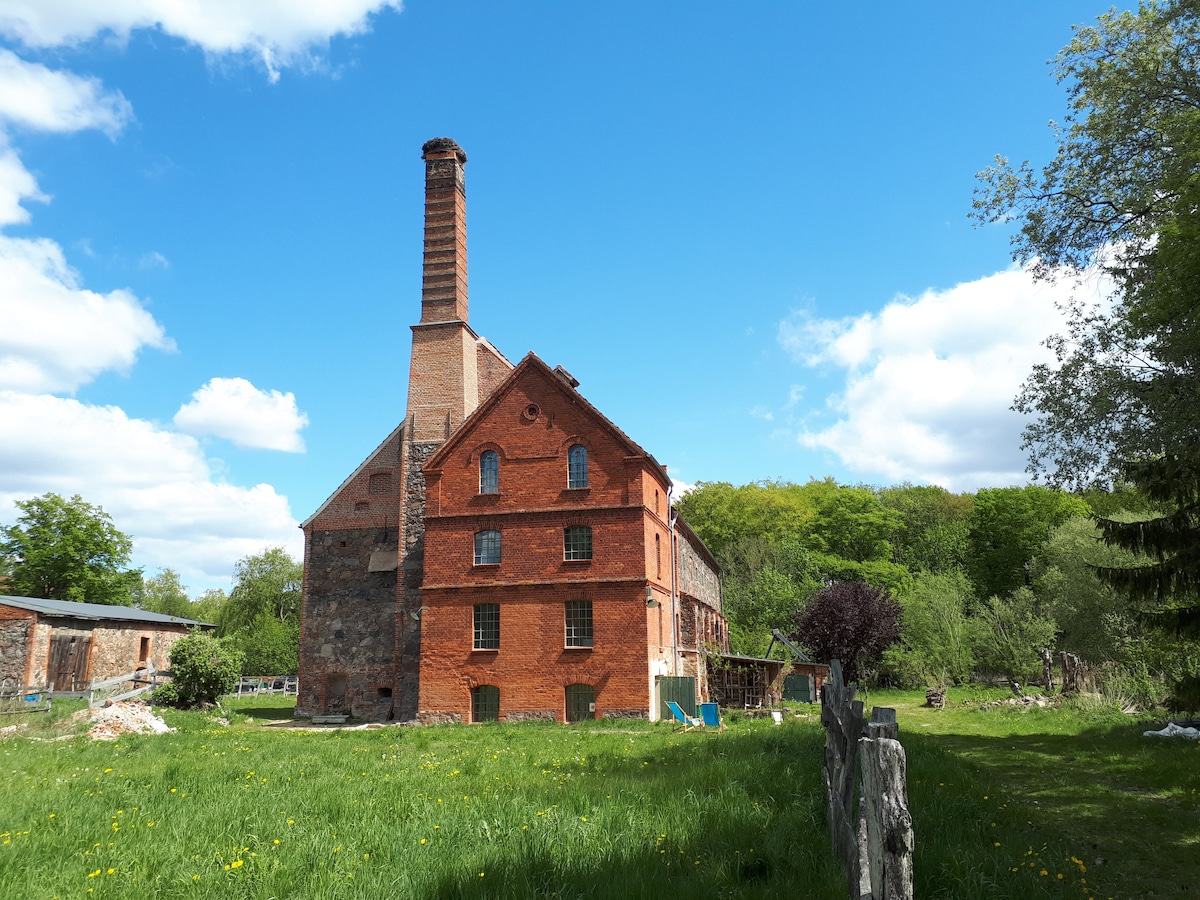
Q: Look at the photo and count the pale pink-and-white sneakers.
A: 0